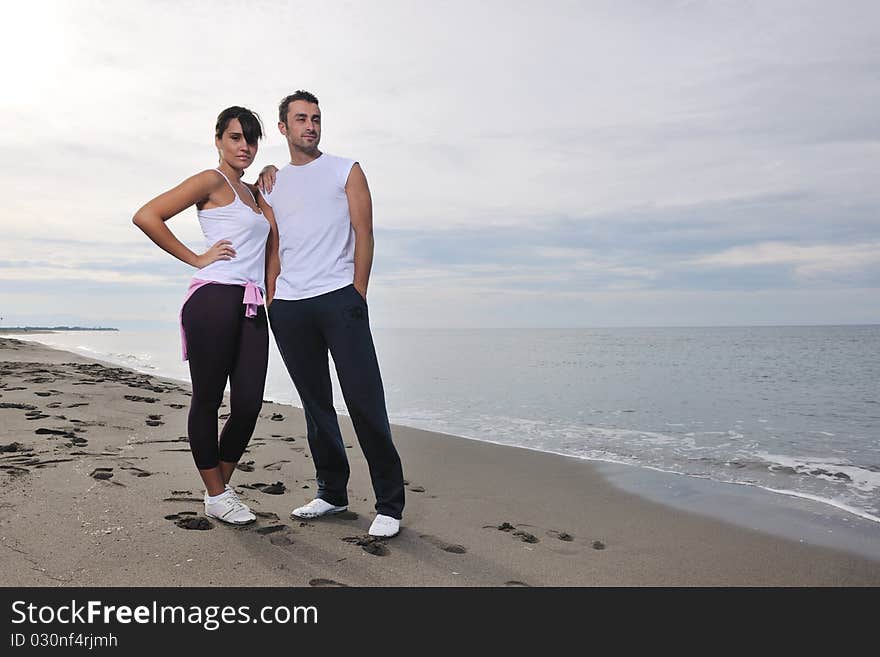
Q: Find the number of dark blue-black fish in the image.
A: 0